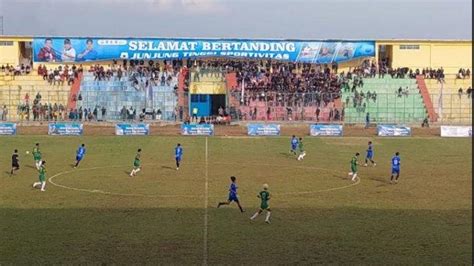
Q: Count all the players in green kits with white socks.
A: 6